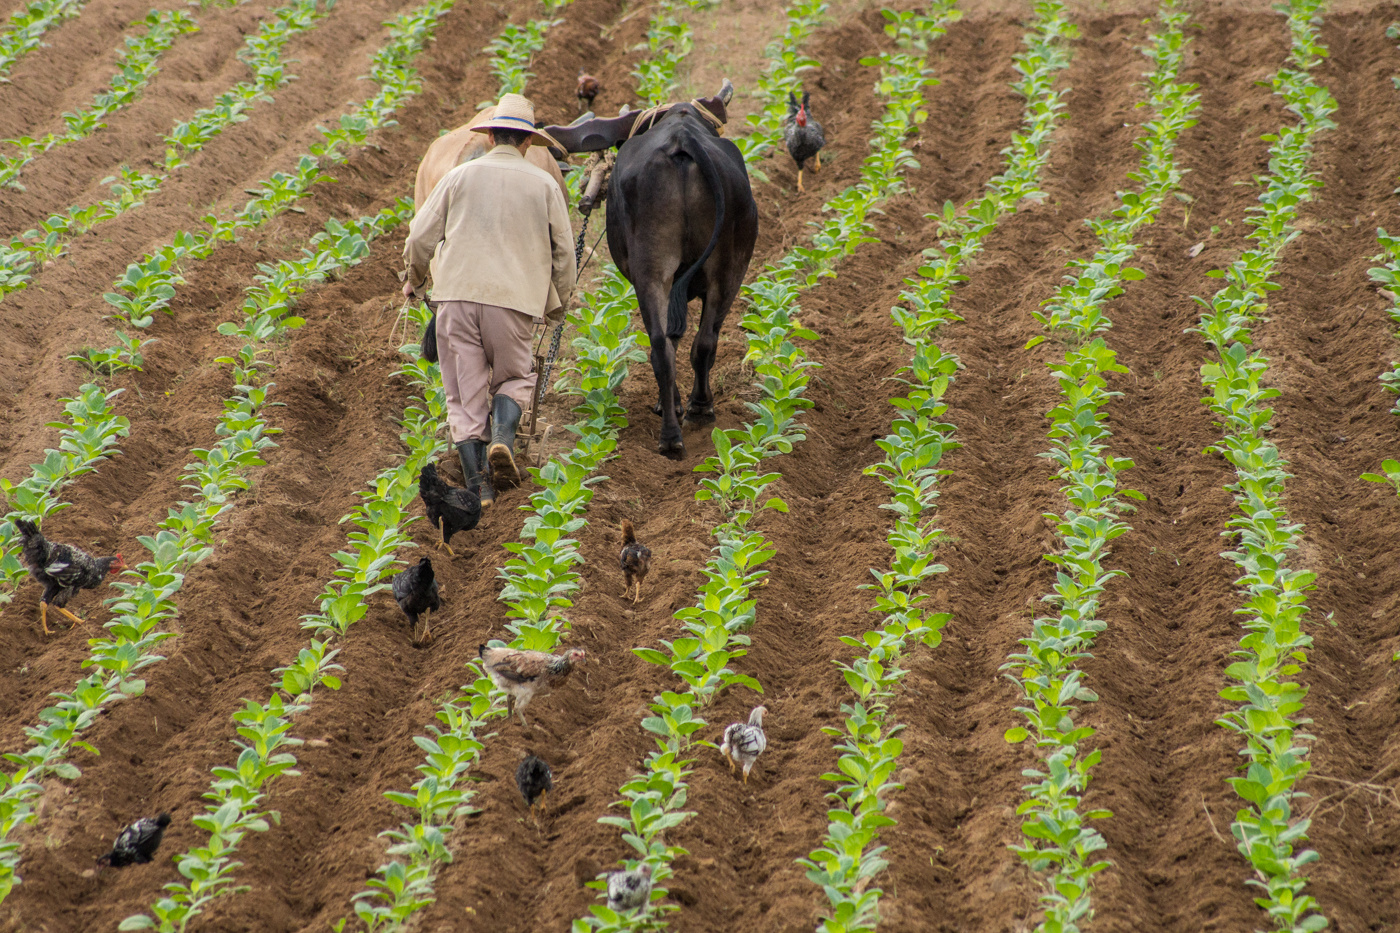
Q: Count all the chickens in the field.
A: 11